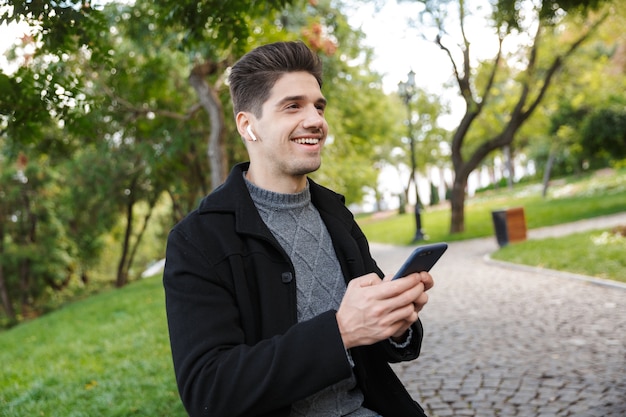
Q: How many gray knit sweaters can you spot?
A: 1